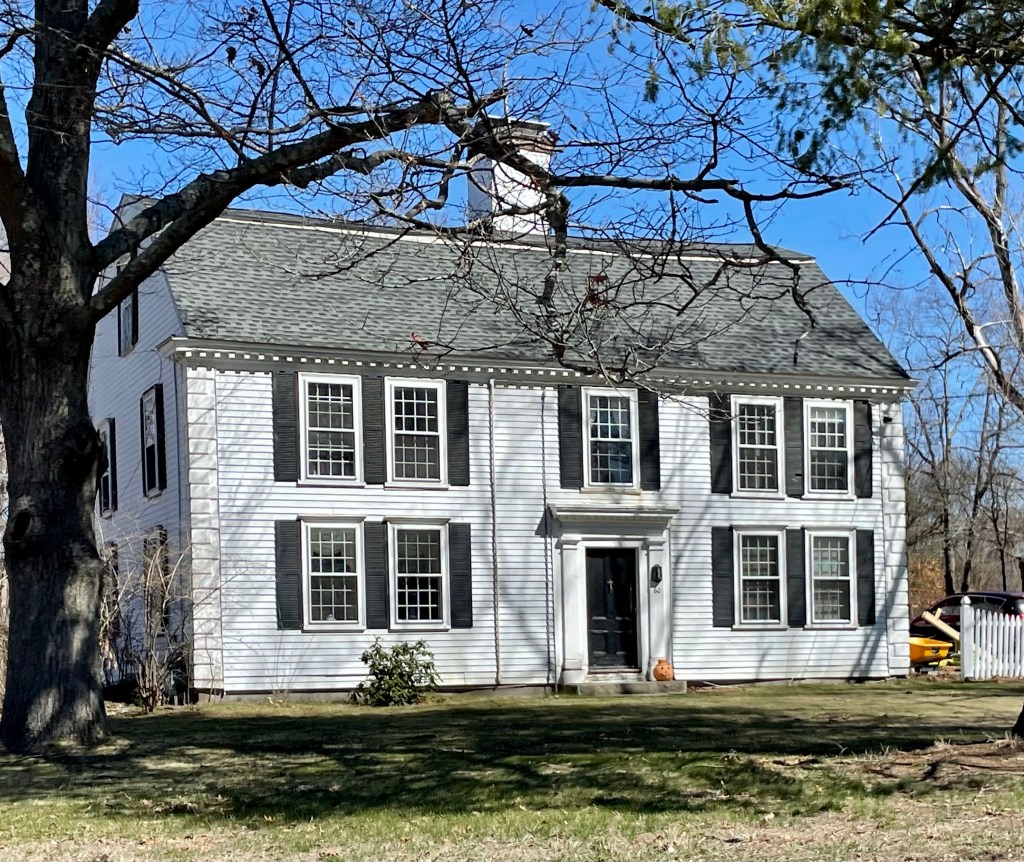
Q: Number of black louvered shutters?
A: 14